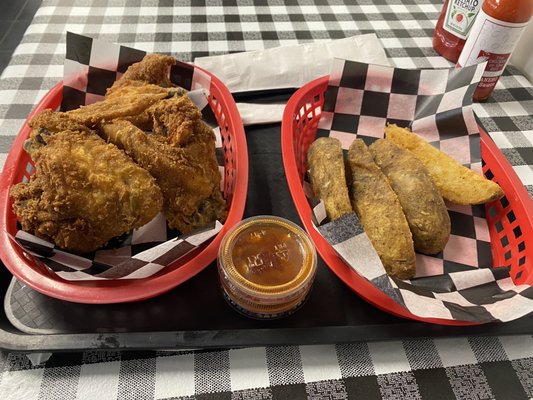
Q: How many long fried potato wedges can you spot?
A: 4